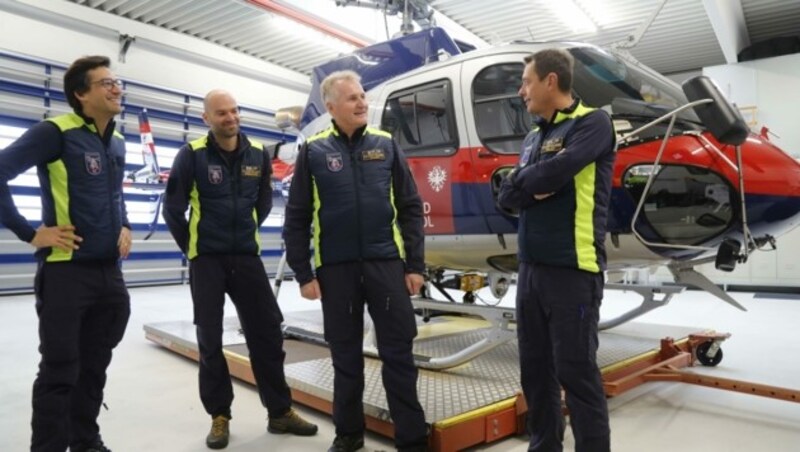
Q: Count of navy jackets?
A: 4